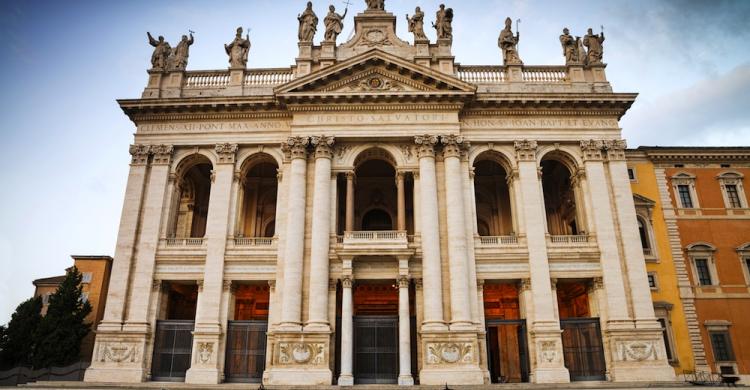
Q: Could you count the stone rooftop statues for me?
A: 11